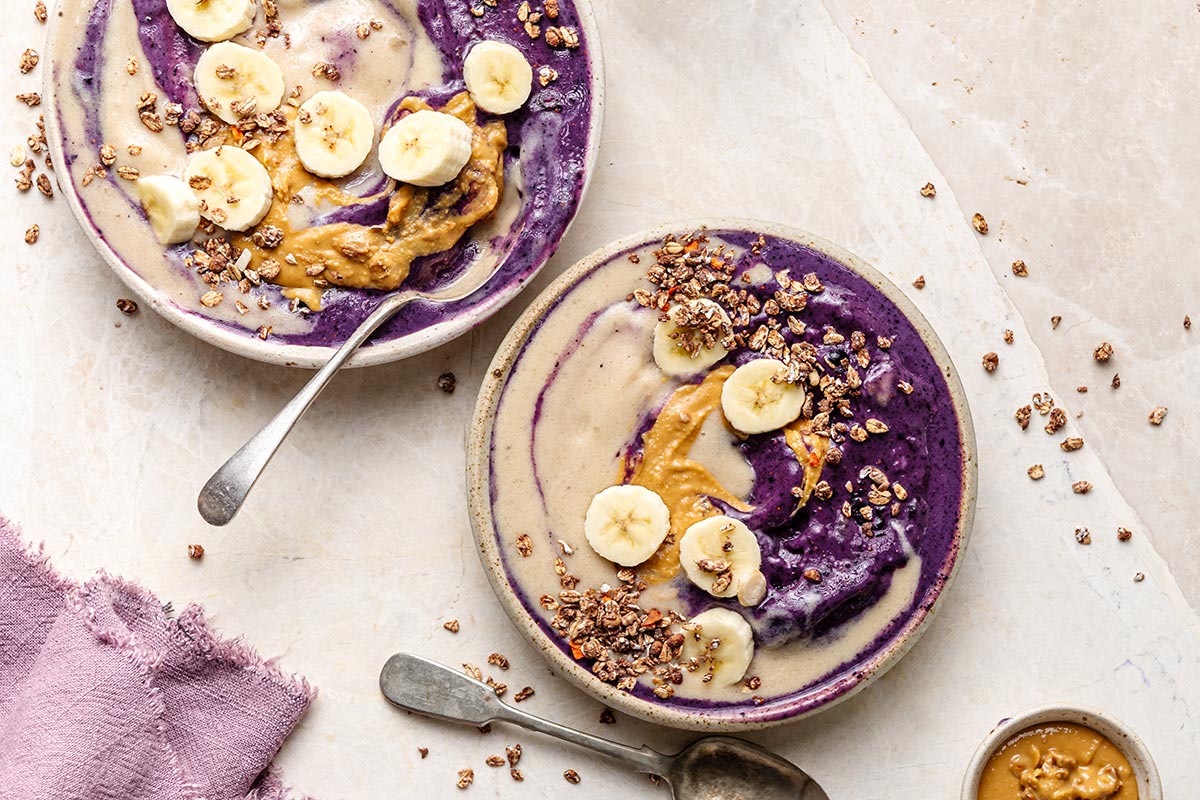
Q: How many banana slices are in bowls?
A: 12